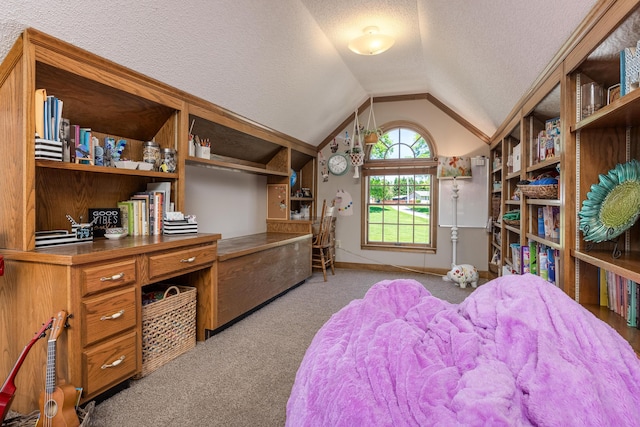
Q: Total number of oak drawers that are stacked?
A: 3